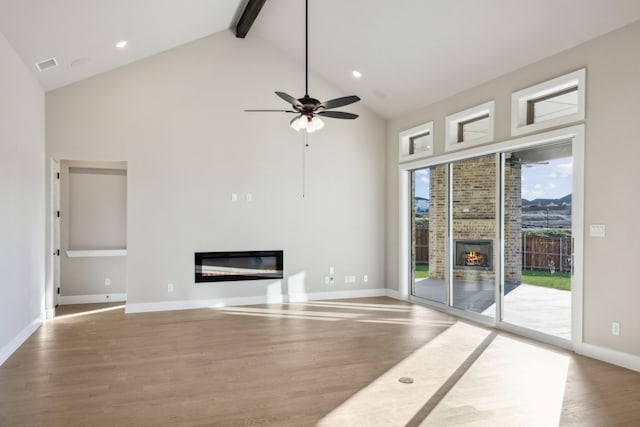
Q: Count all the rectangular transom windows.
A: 3